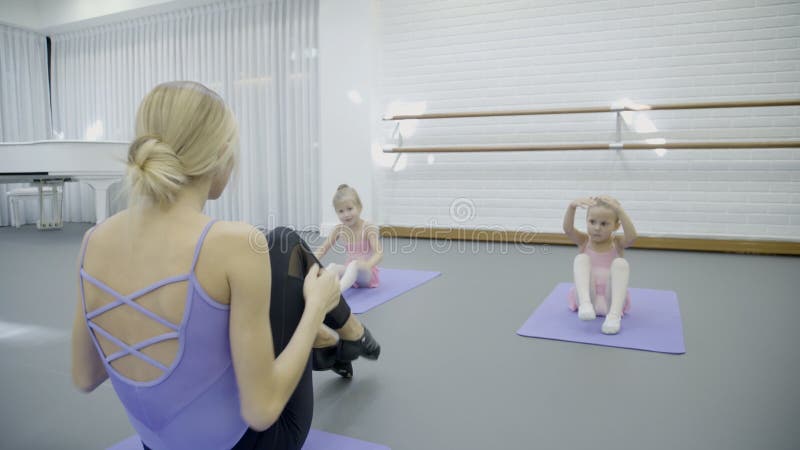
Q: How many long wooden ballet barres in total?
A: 2